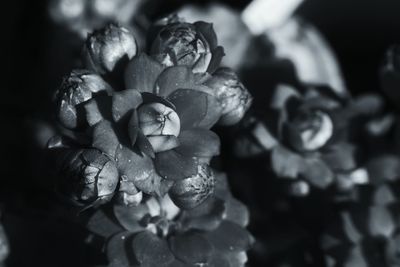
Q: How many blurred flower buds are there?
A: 1